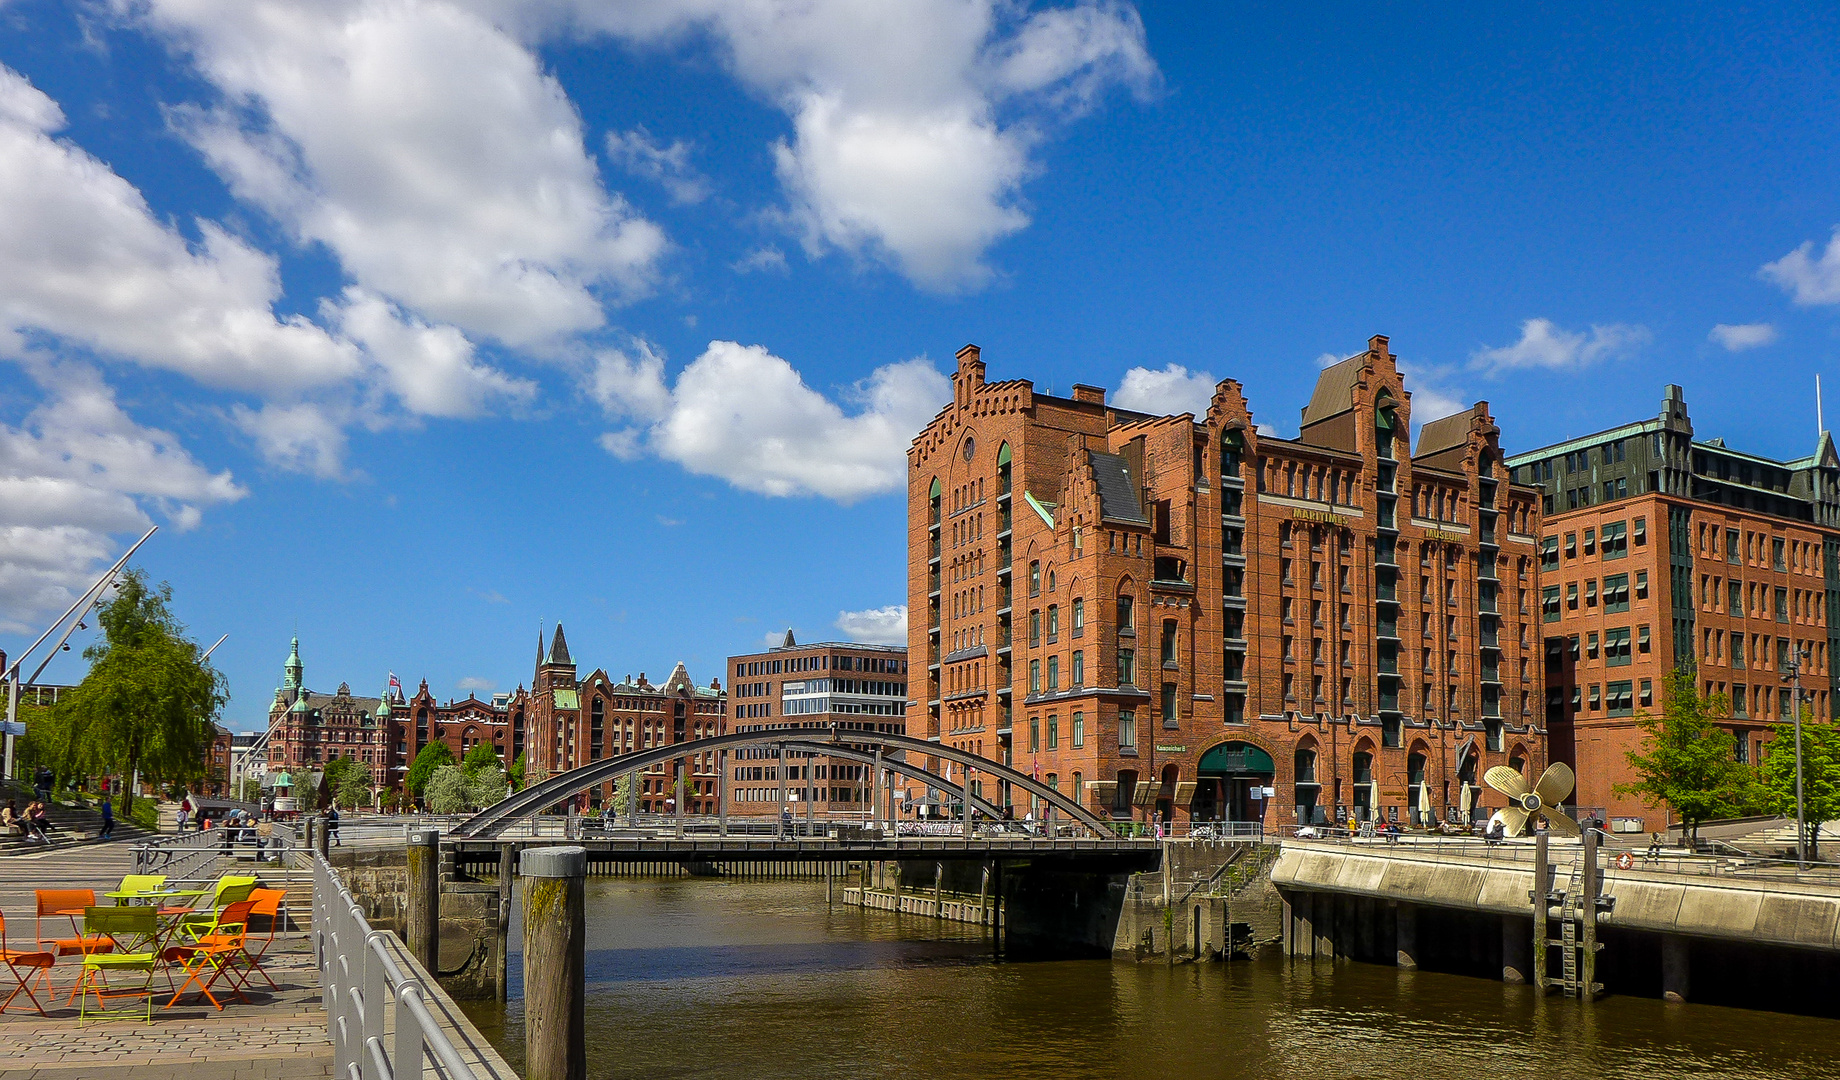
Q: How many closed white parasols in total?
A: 3